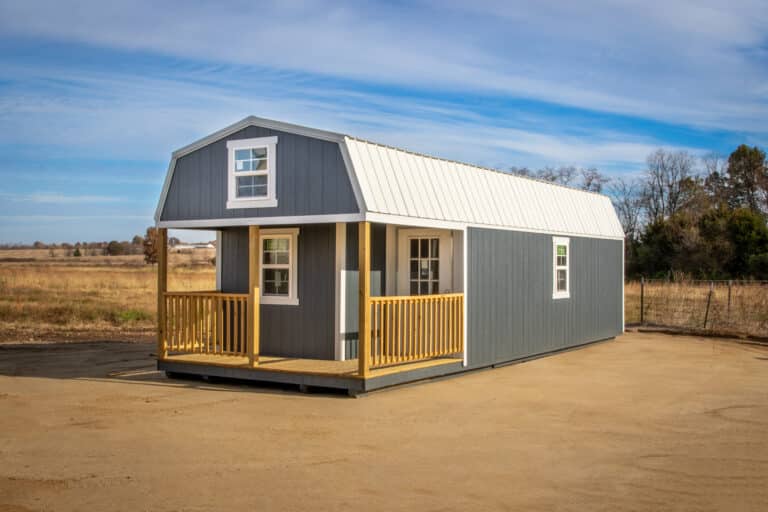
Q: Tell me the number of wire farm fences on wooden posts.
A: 1